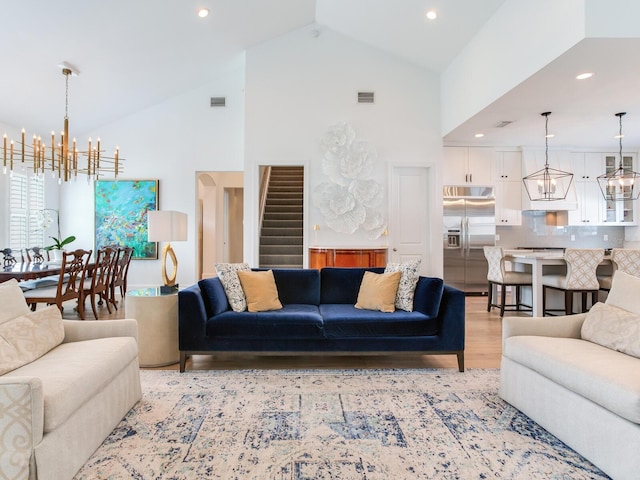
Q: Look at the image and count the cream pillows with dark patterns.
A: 2